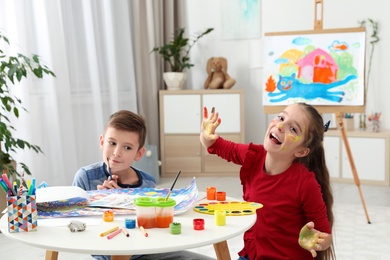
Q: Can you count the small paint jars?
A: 7